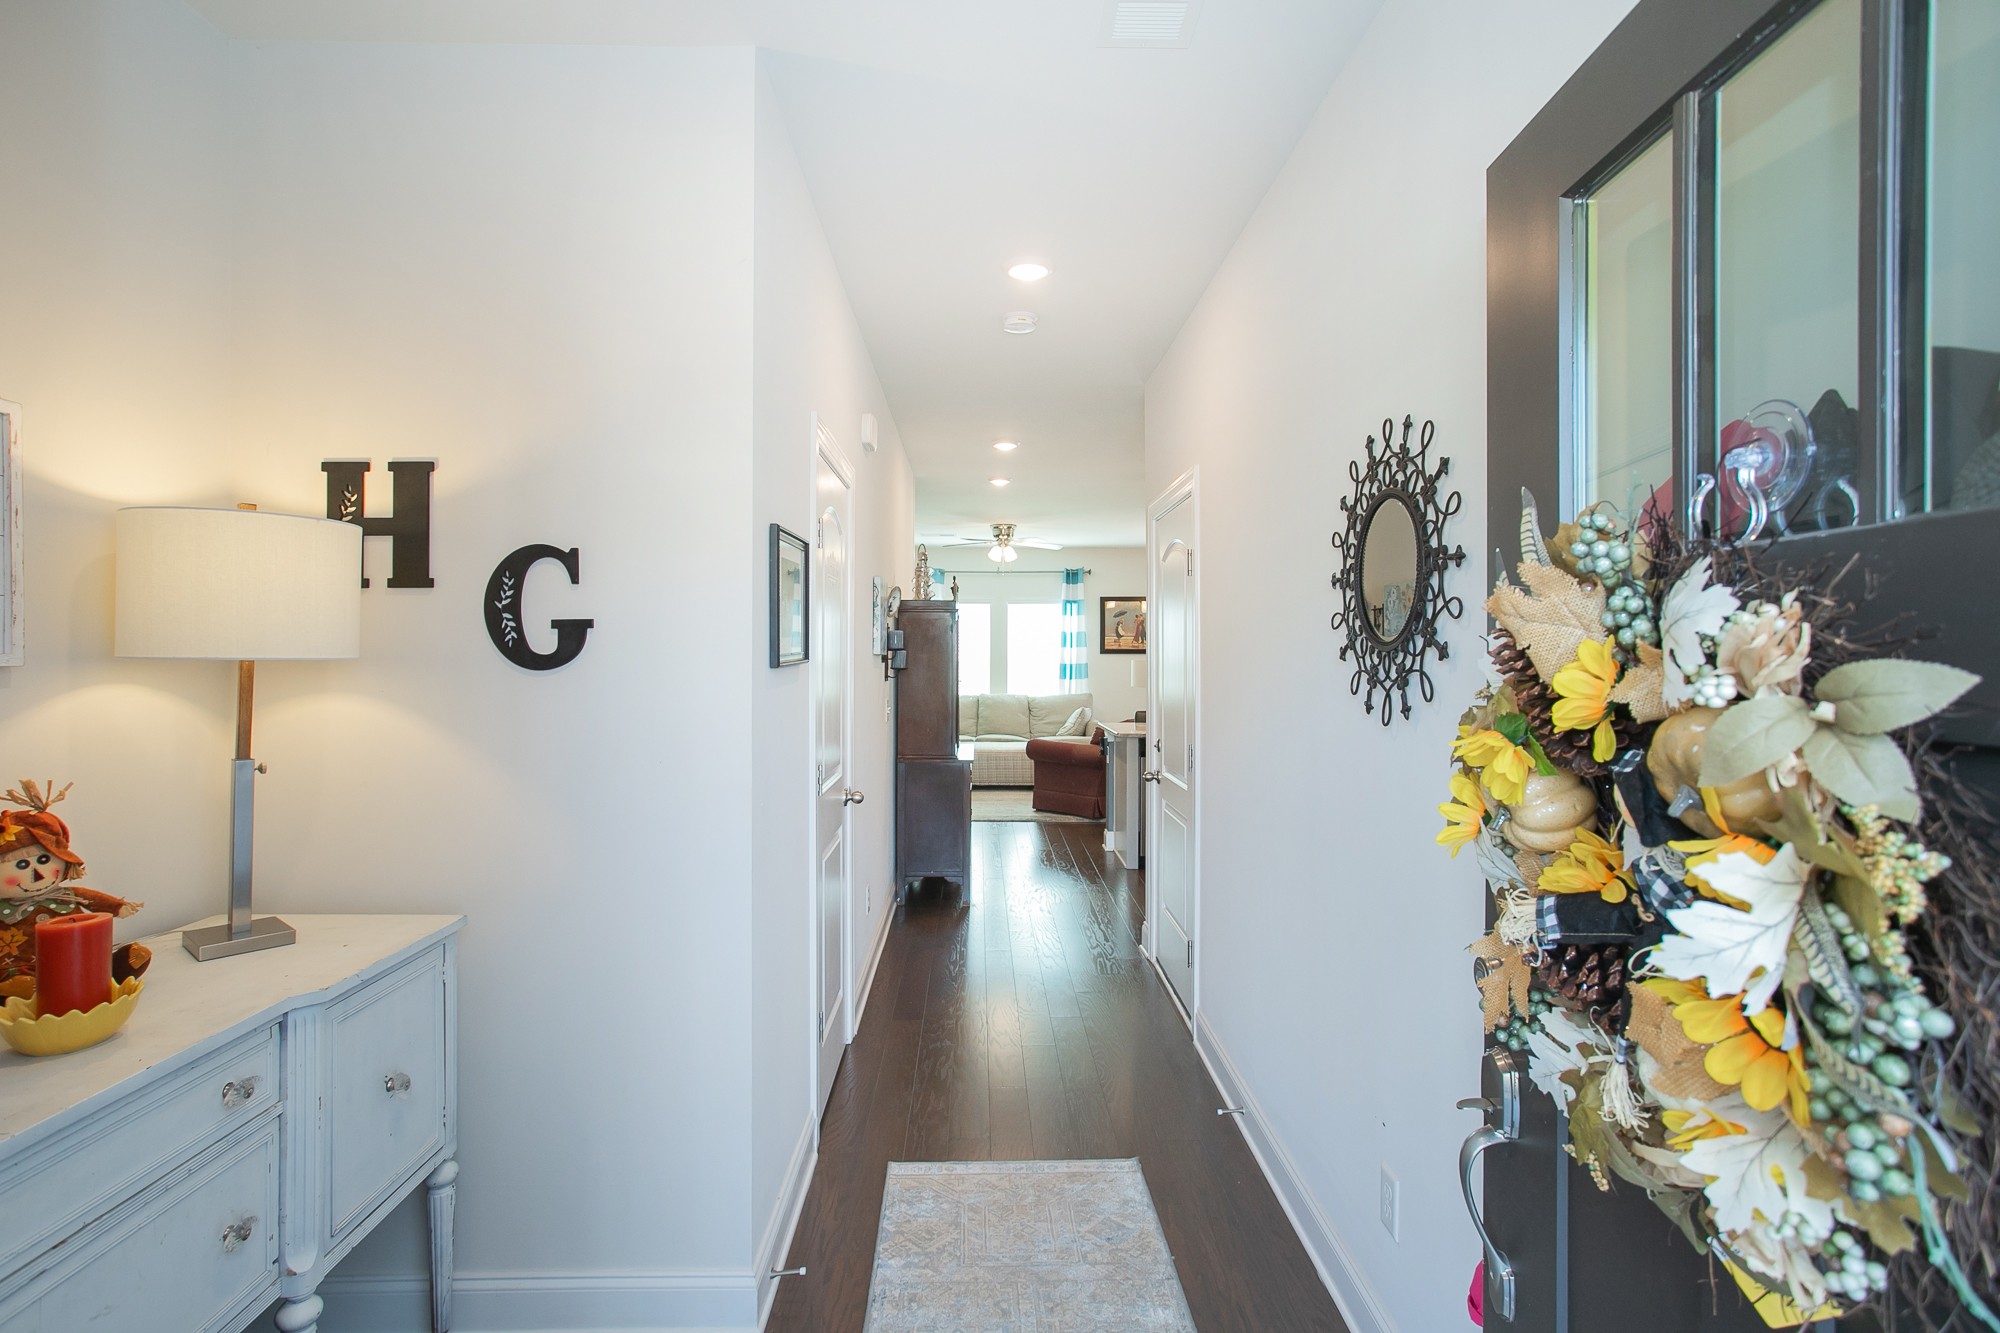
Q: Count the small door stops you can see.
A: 2